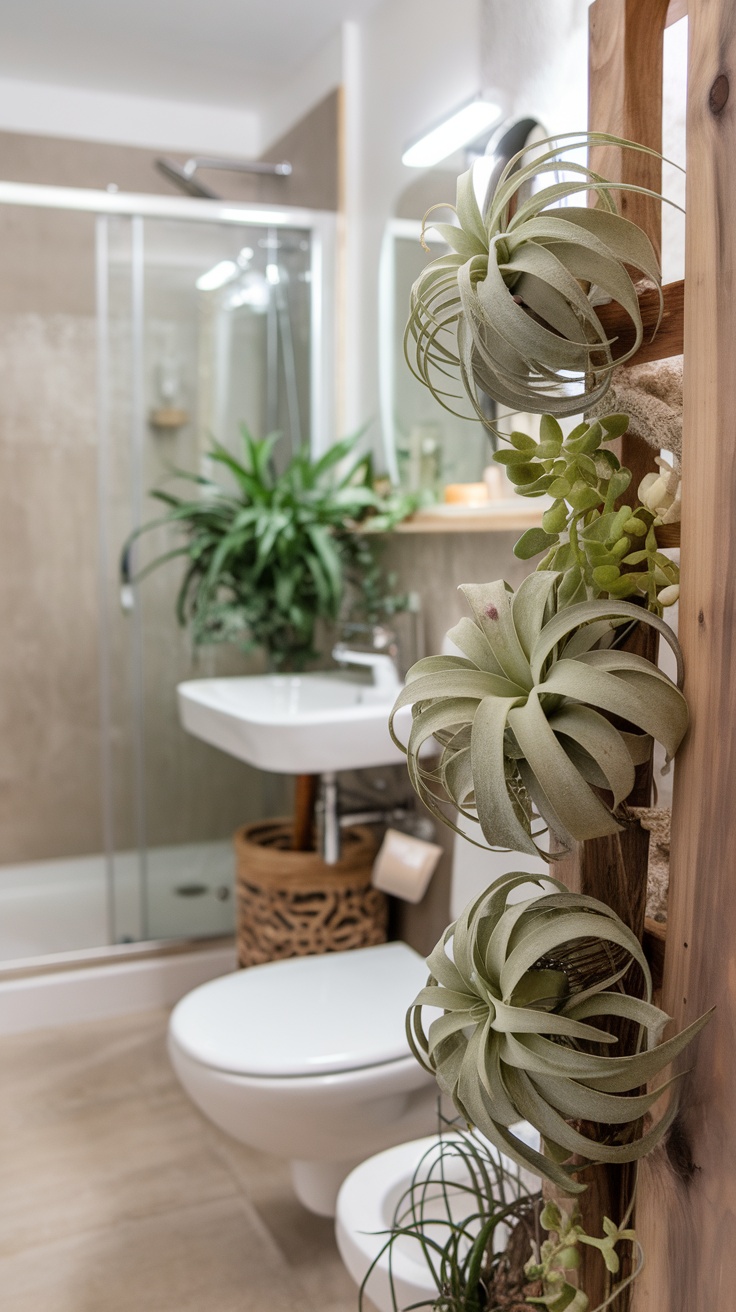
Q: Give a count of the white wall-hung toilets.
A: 1